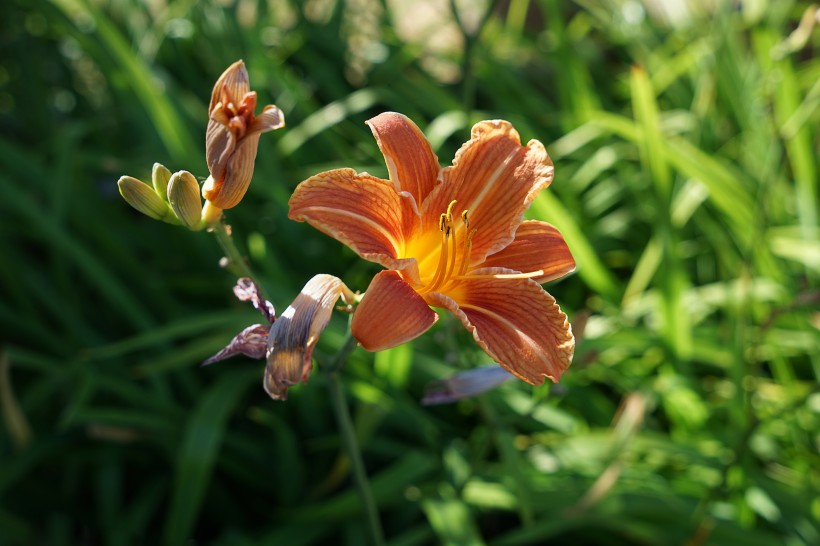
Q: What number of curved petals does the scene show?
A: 6